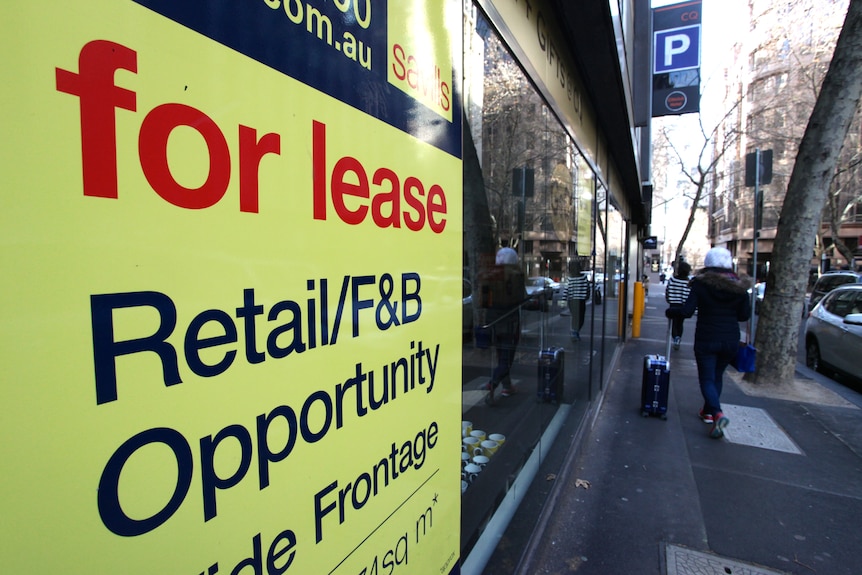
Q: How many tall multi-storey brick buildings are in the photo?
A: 1